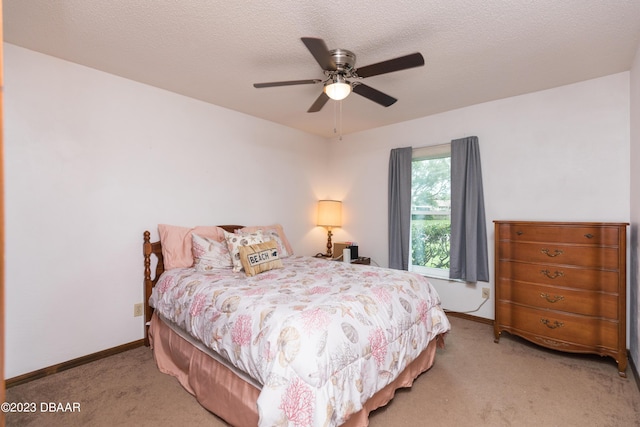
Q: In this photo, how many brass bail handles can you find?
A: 4